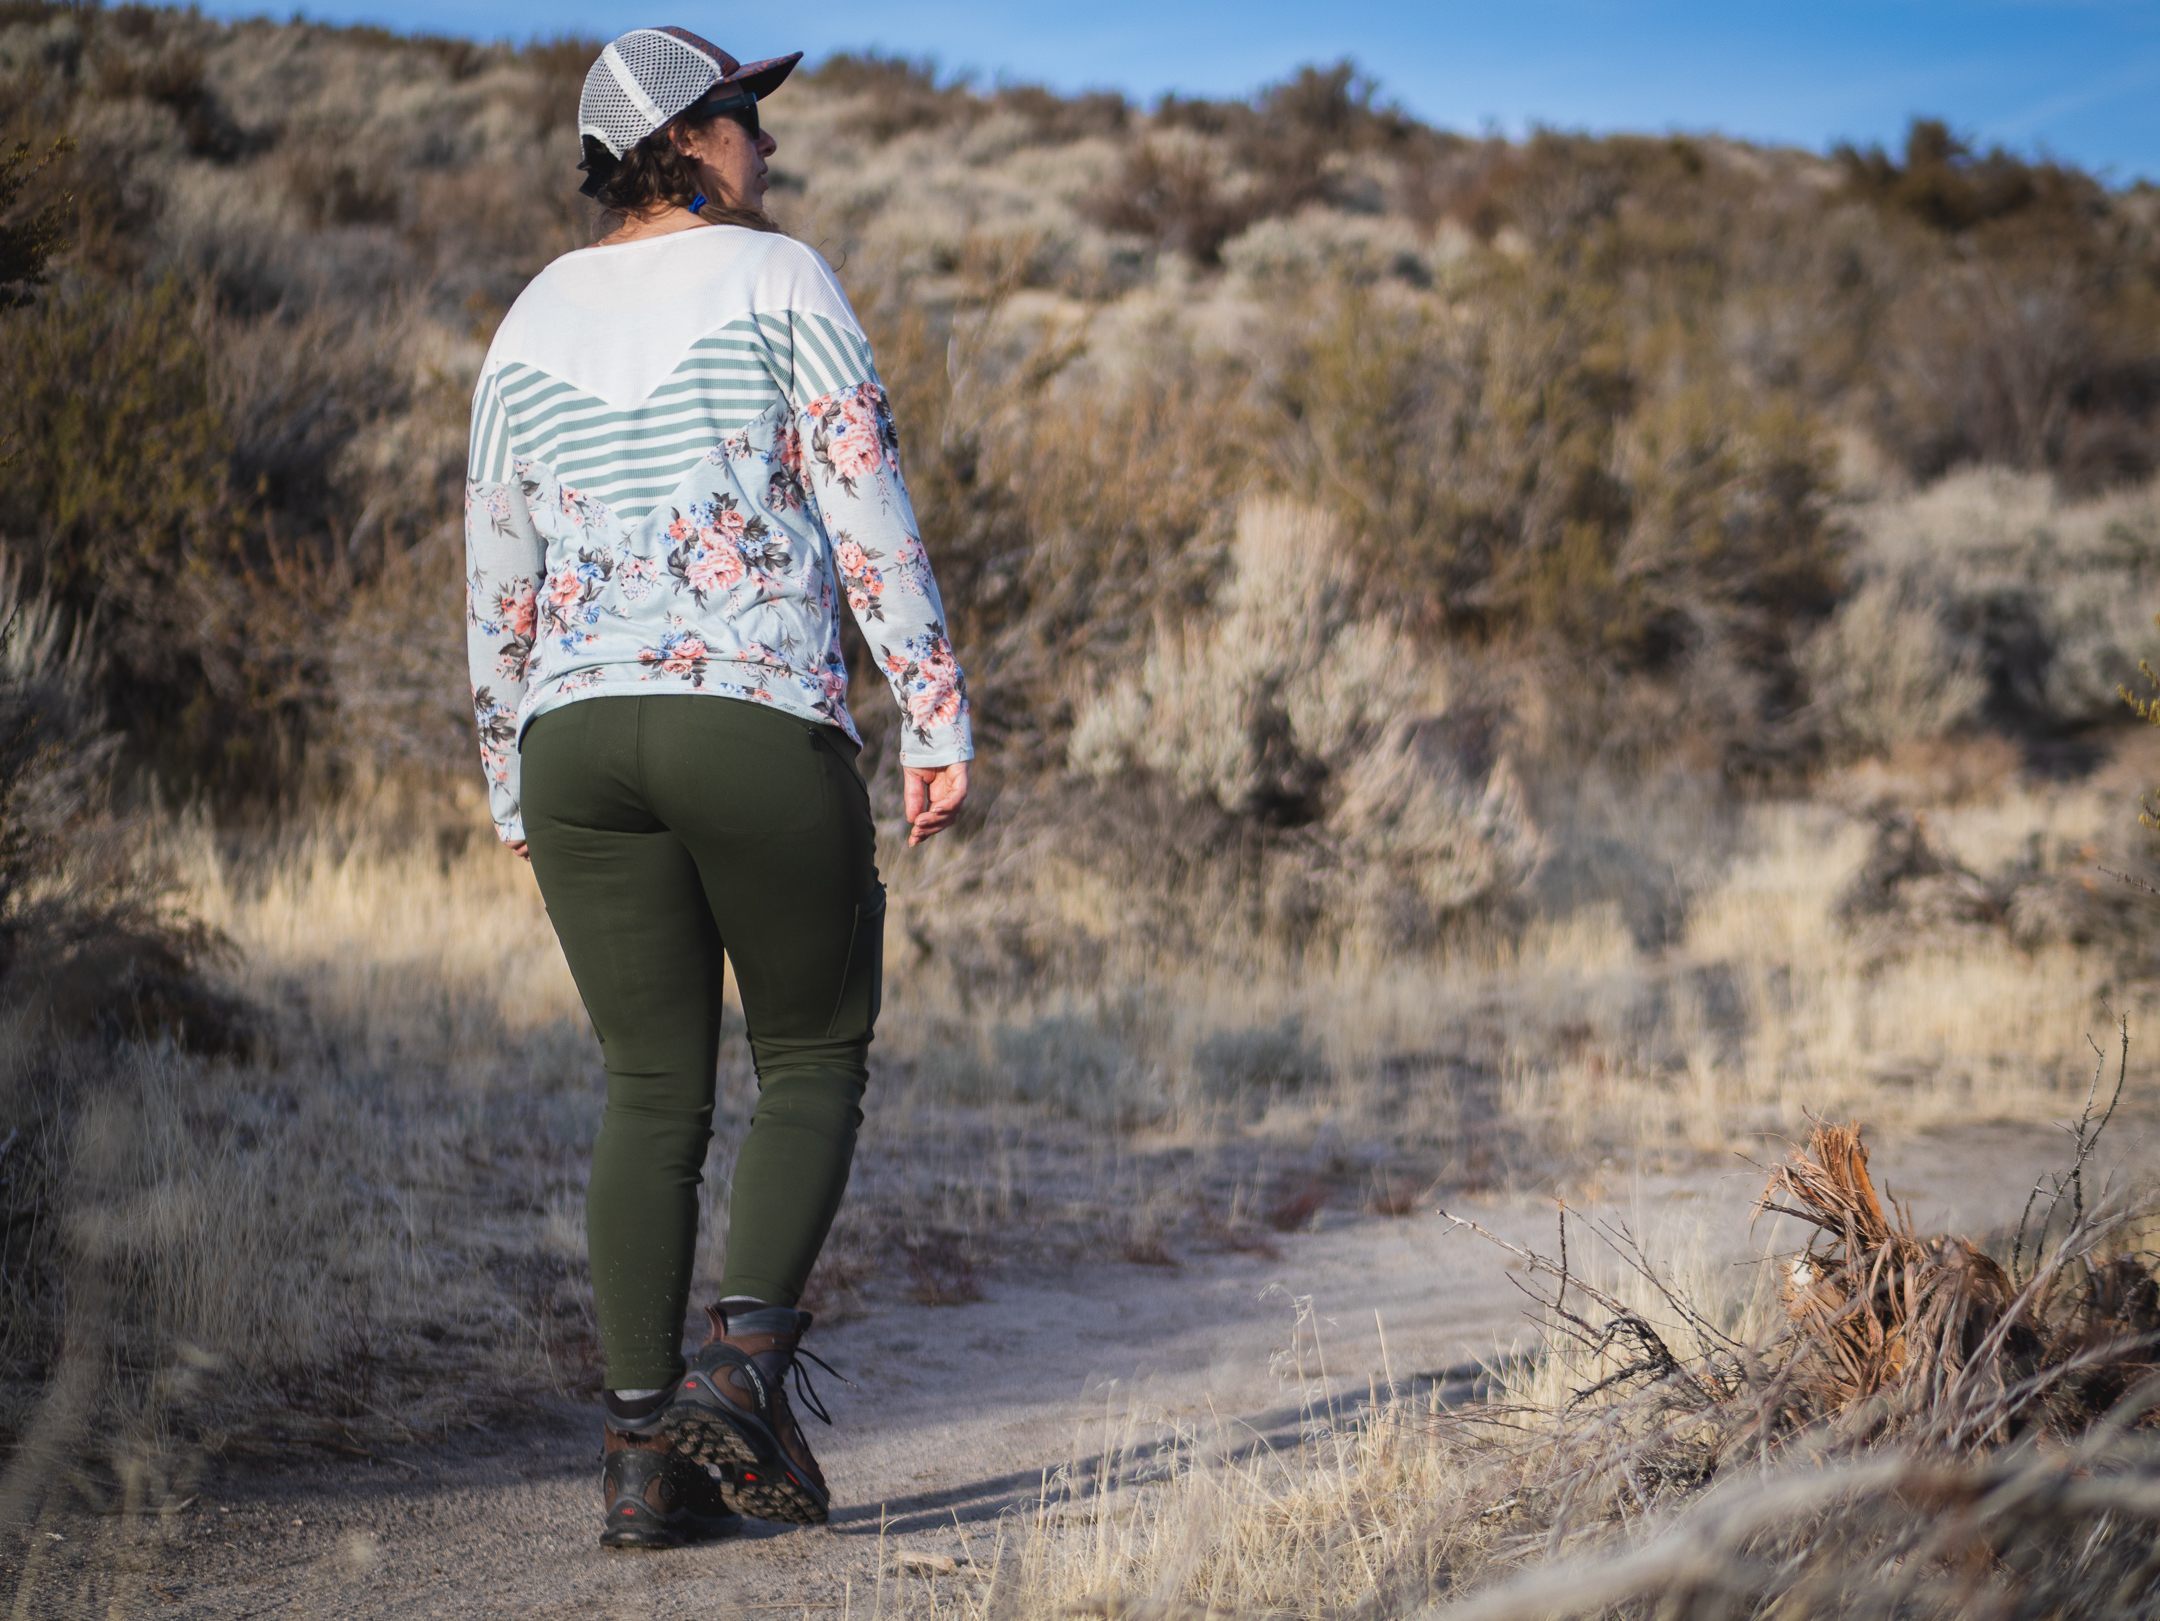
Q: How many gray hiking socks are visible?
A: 2